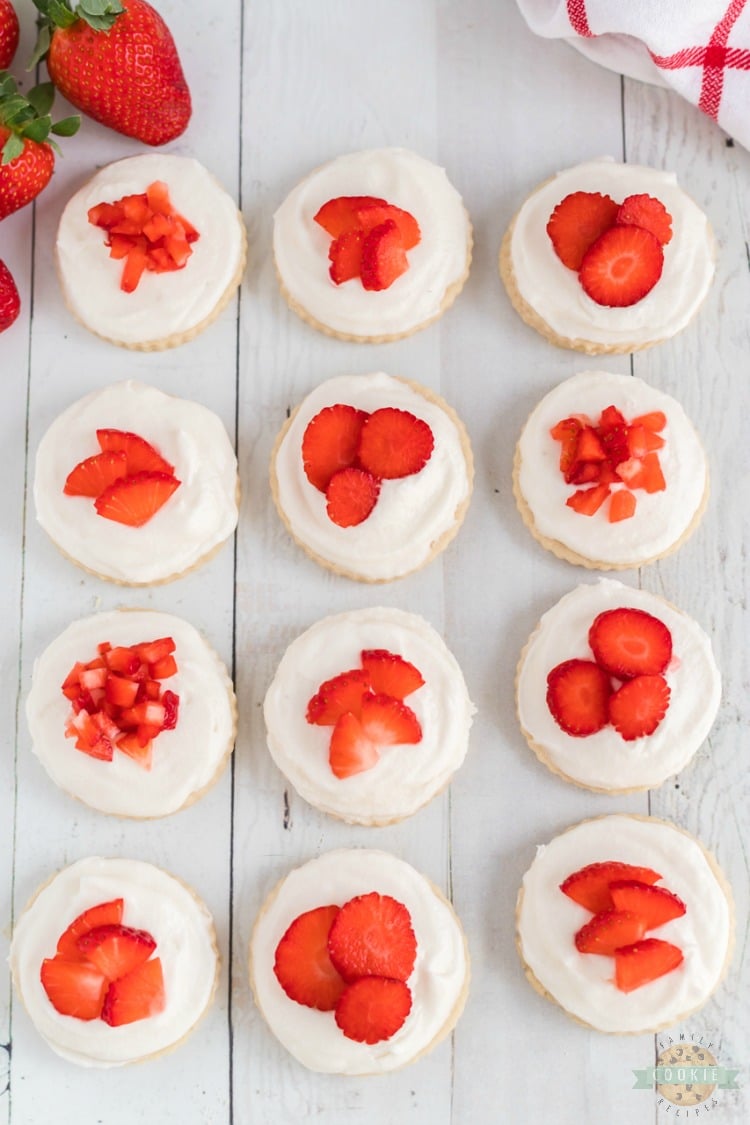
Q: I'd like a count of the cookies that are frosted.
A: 12